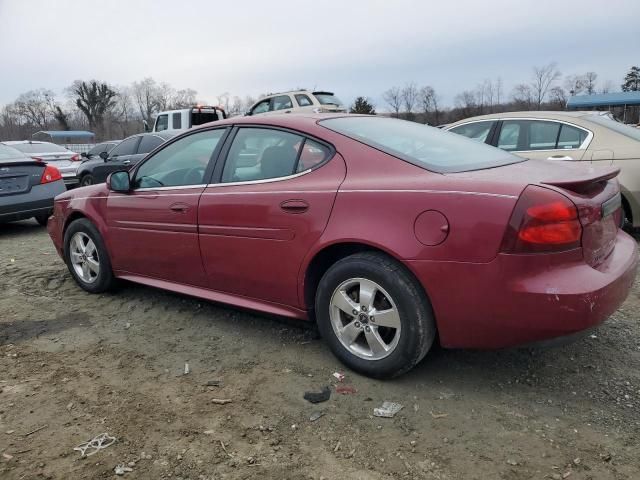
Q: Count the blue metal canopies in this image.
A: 2